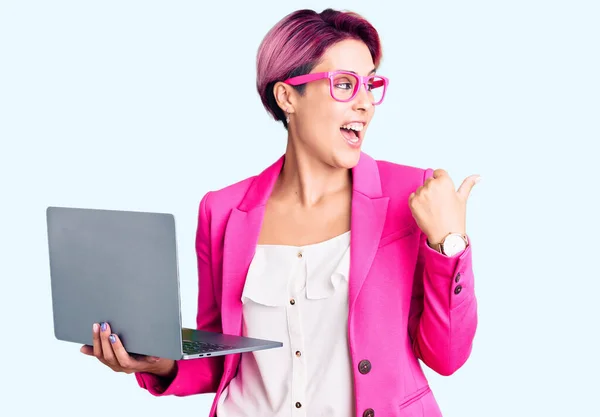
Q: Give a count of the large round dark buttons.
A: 2